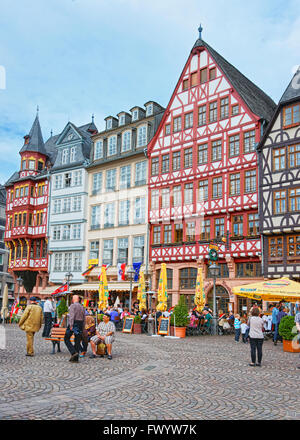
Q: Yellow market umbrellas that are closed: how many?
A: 4